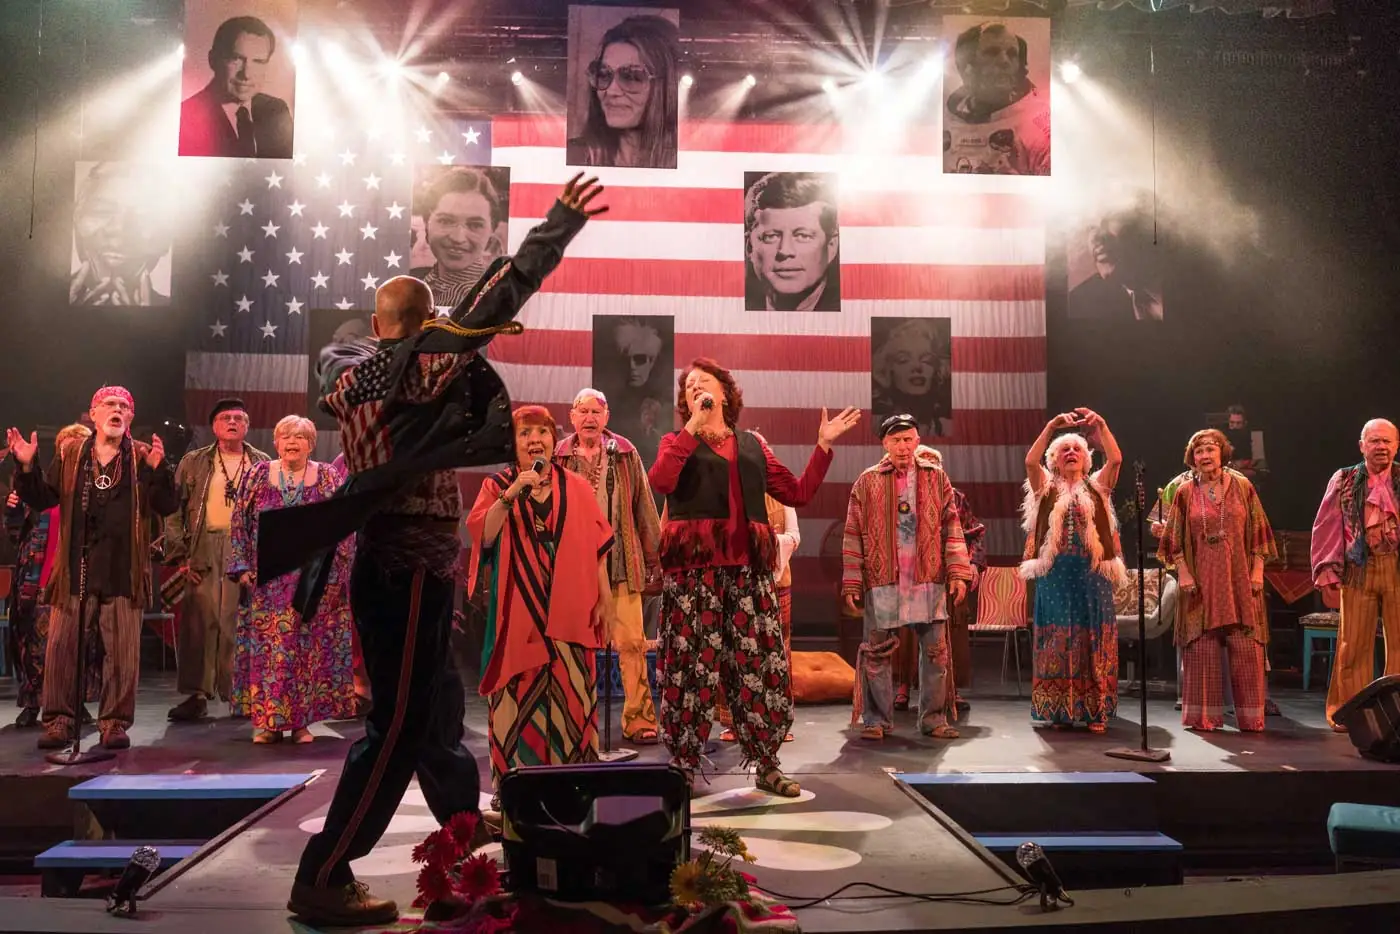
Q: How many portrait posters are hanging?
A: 10